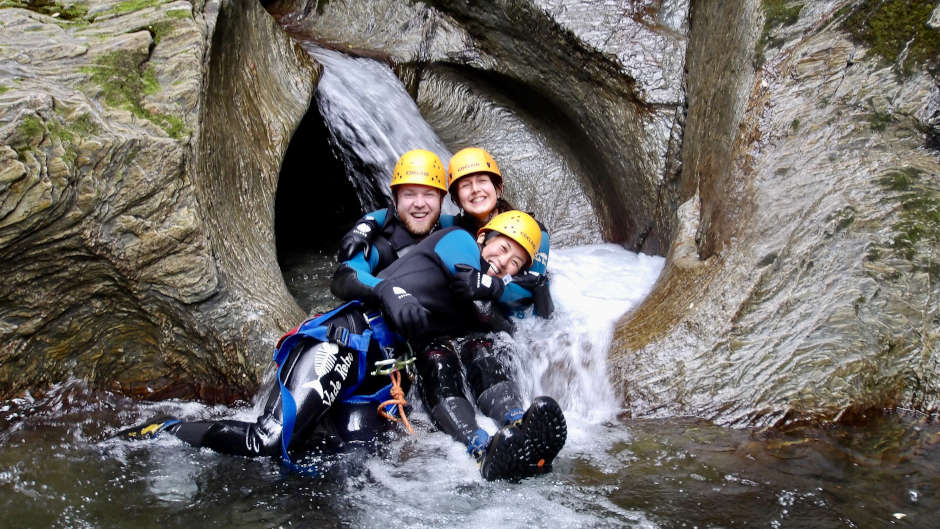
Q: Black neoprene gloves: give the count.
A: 4